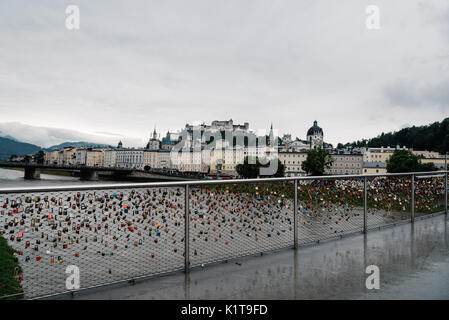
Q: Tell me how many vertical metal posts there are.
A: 5